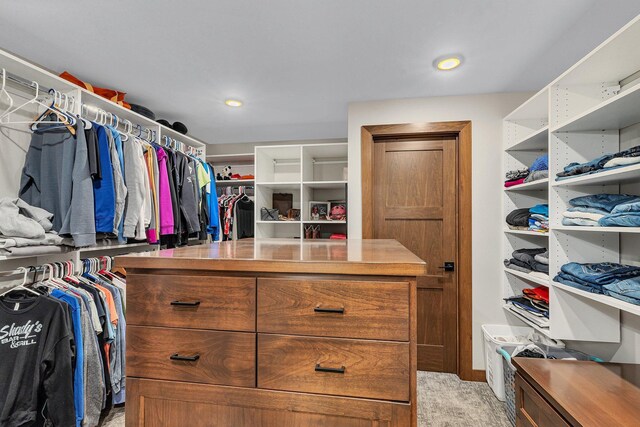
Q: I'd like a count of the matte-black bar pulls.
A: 4